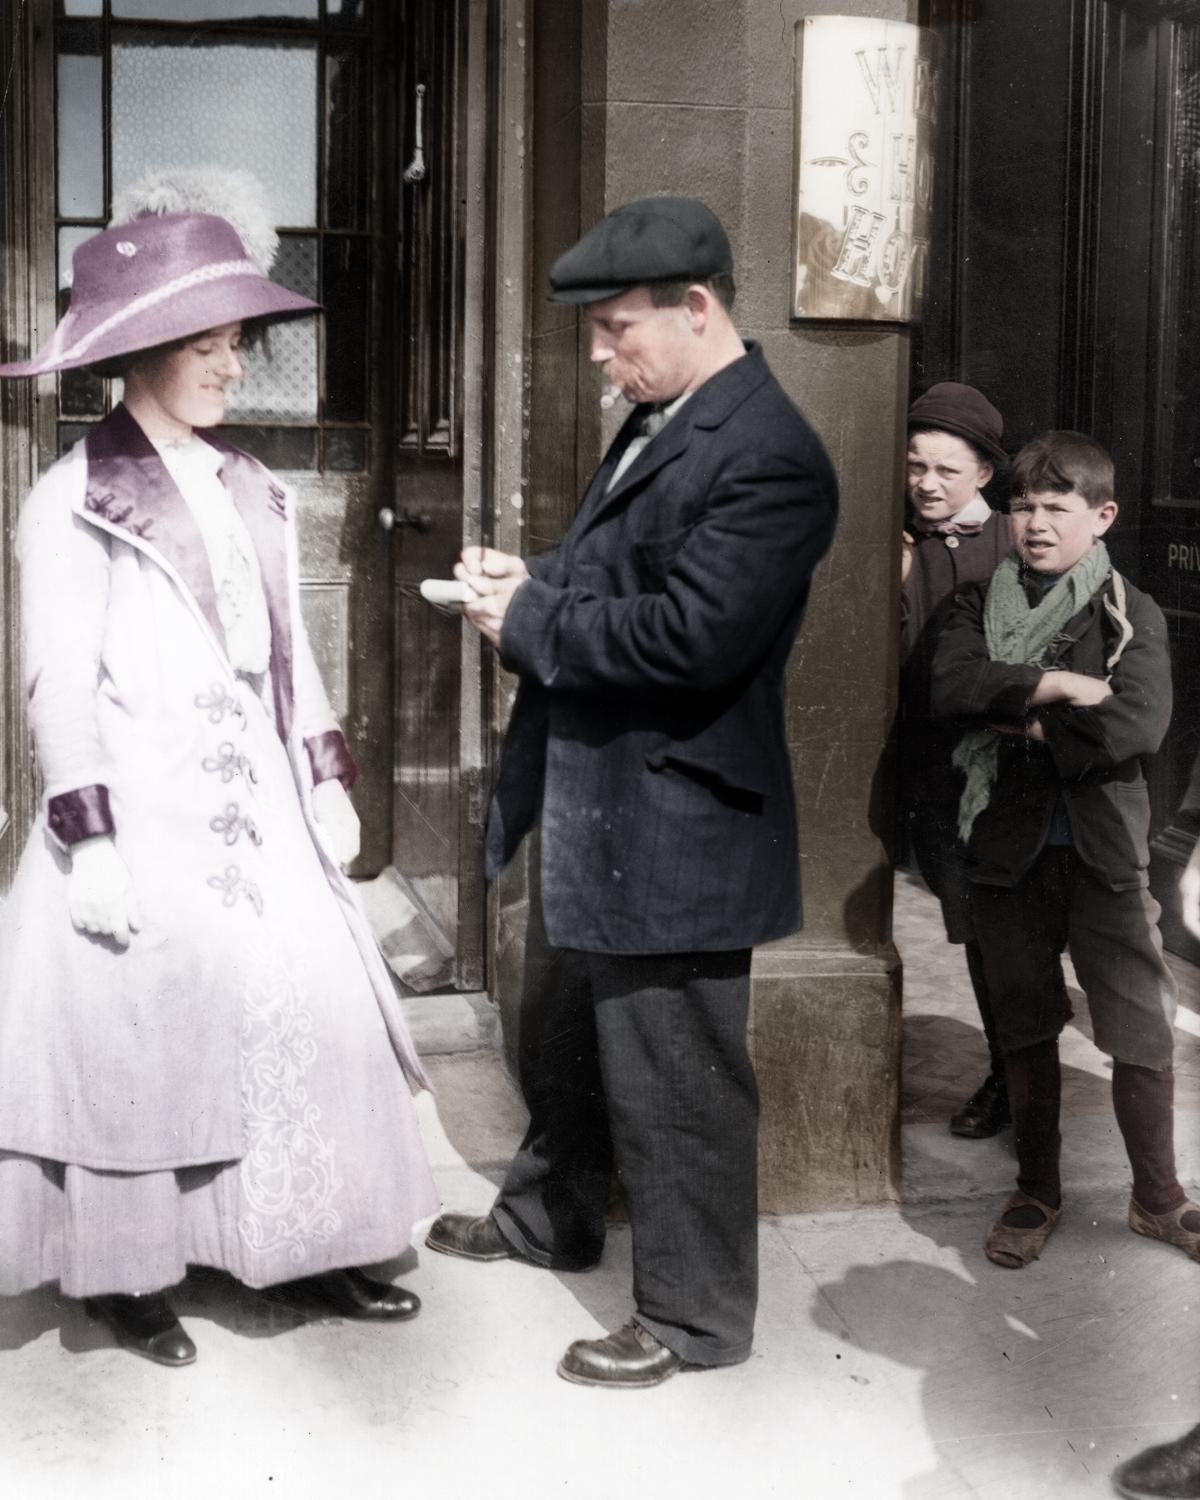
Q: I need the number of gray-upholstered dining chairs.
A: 0